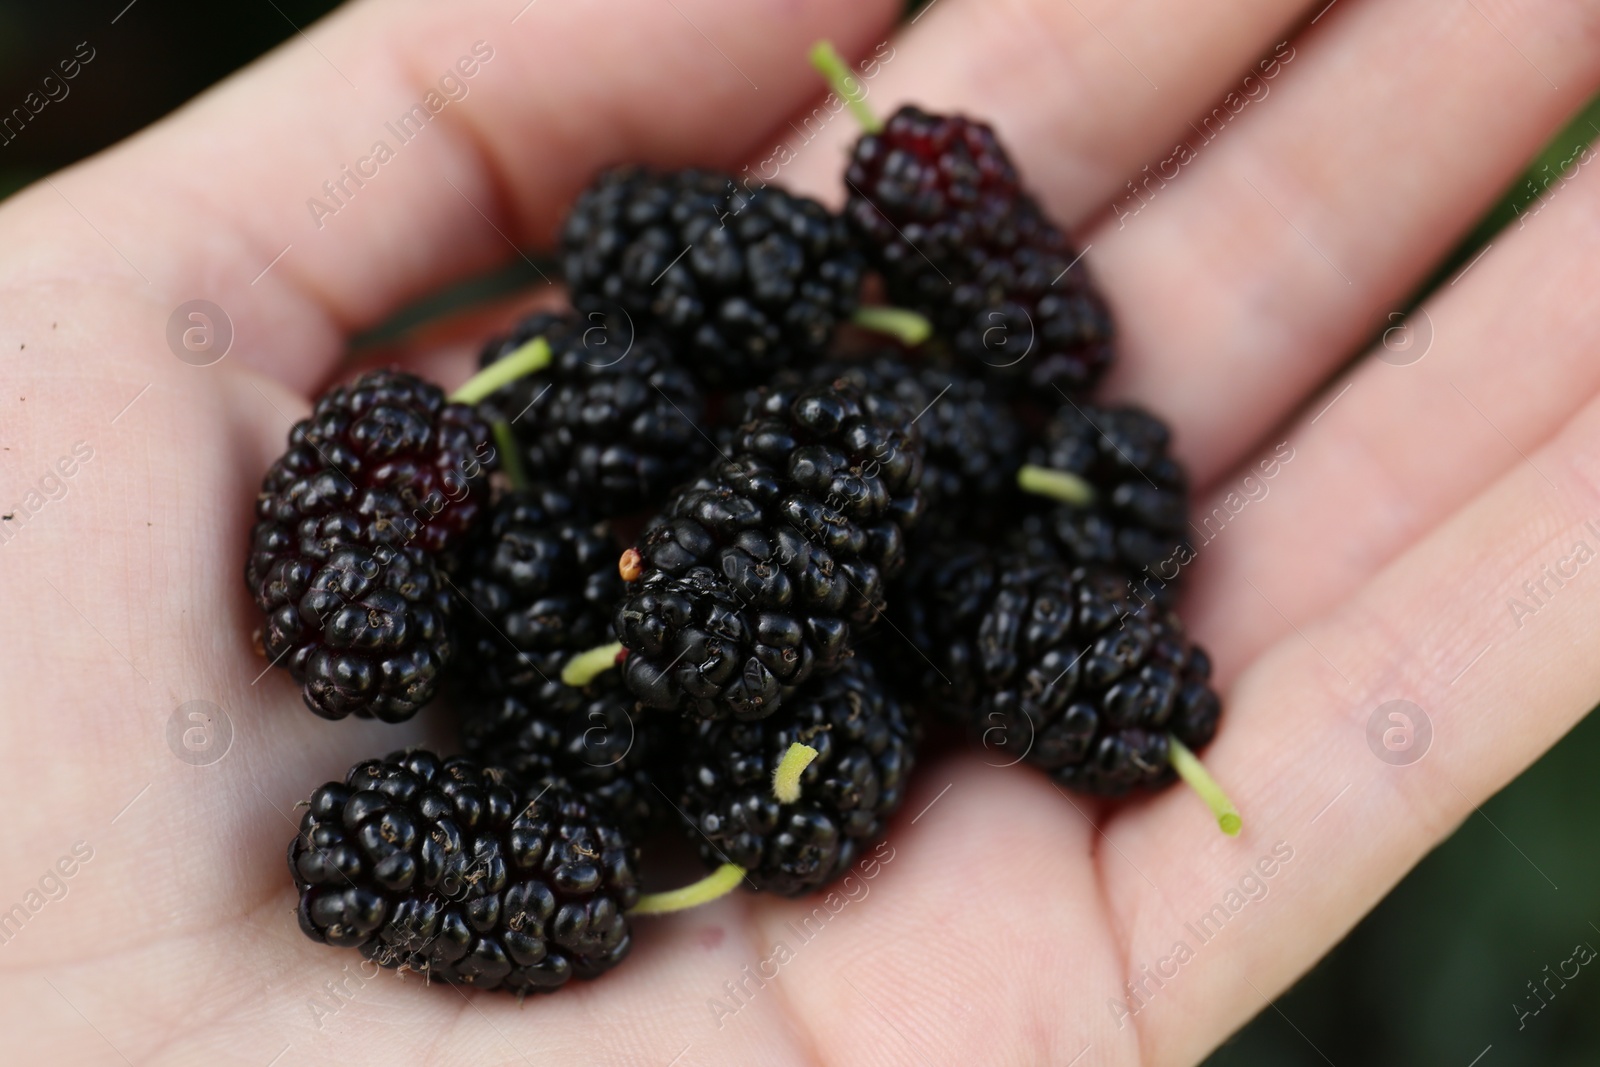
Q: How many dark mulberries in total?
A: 12